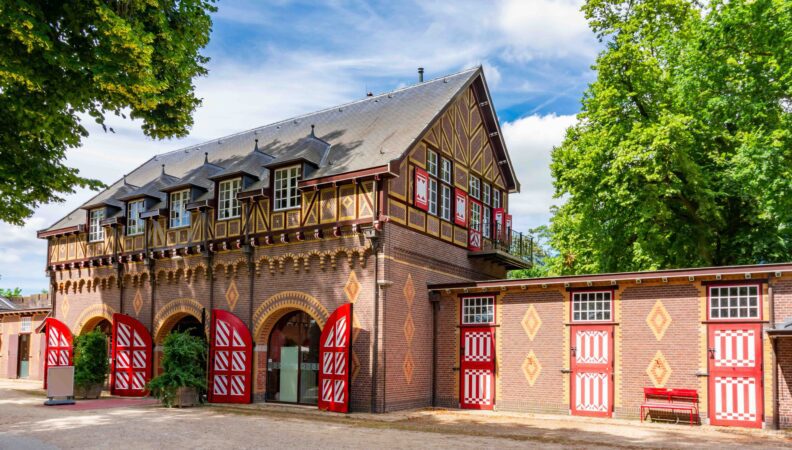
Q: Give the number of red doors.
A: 7